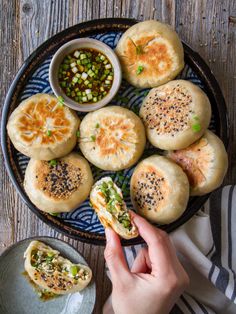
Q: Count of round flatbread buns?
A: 7